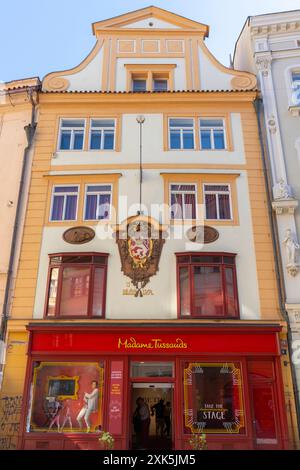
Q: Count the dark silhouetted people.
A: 3